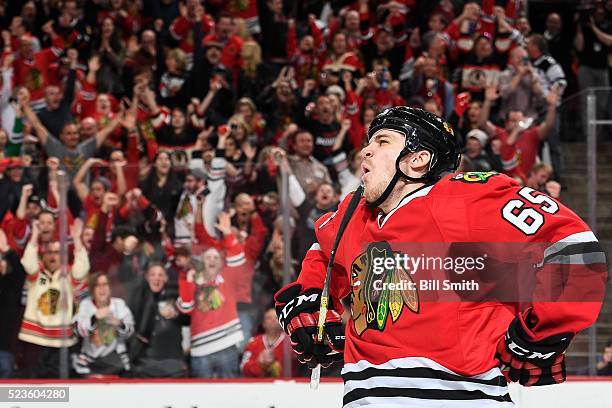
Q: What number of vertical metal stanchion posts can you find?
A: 3